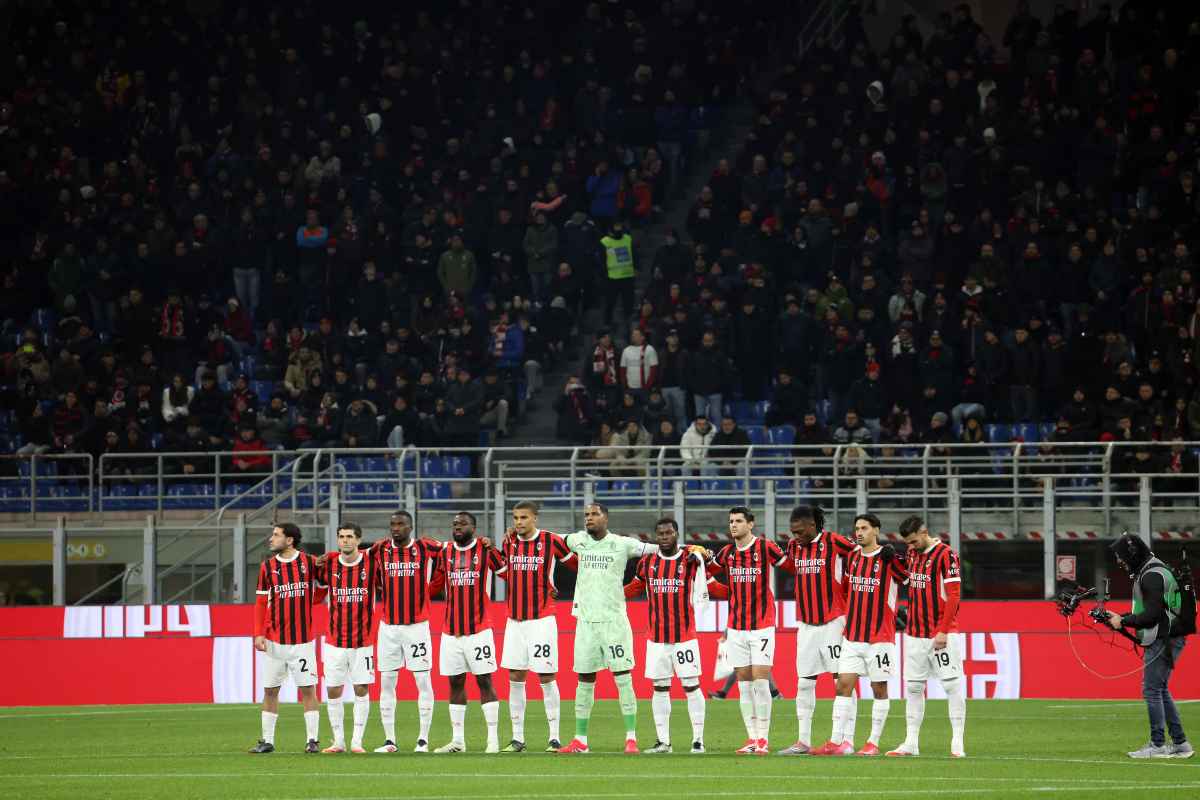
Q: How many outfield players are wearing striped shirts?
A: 10